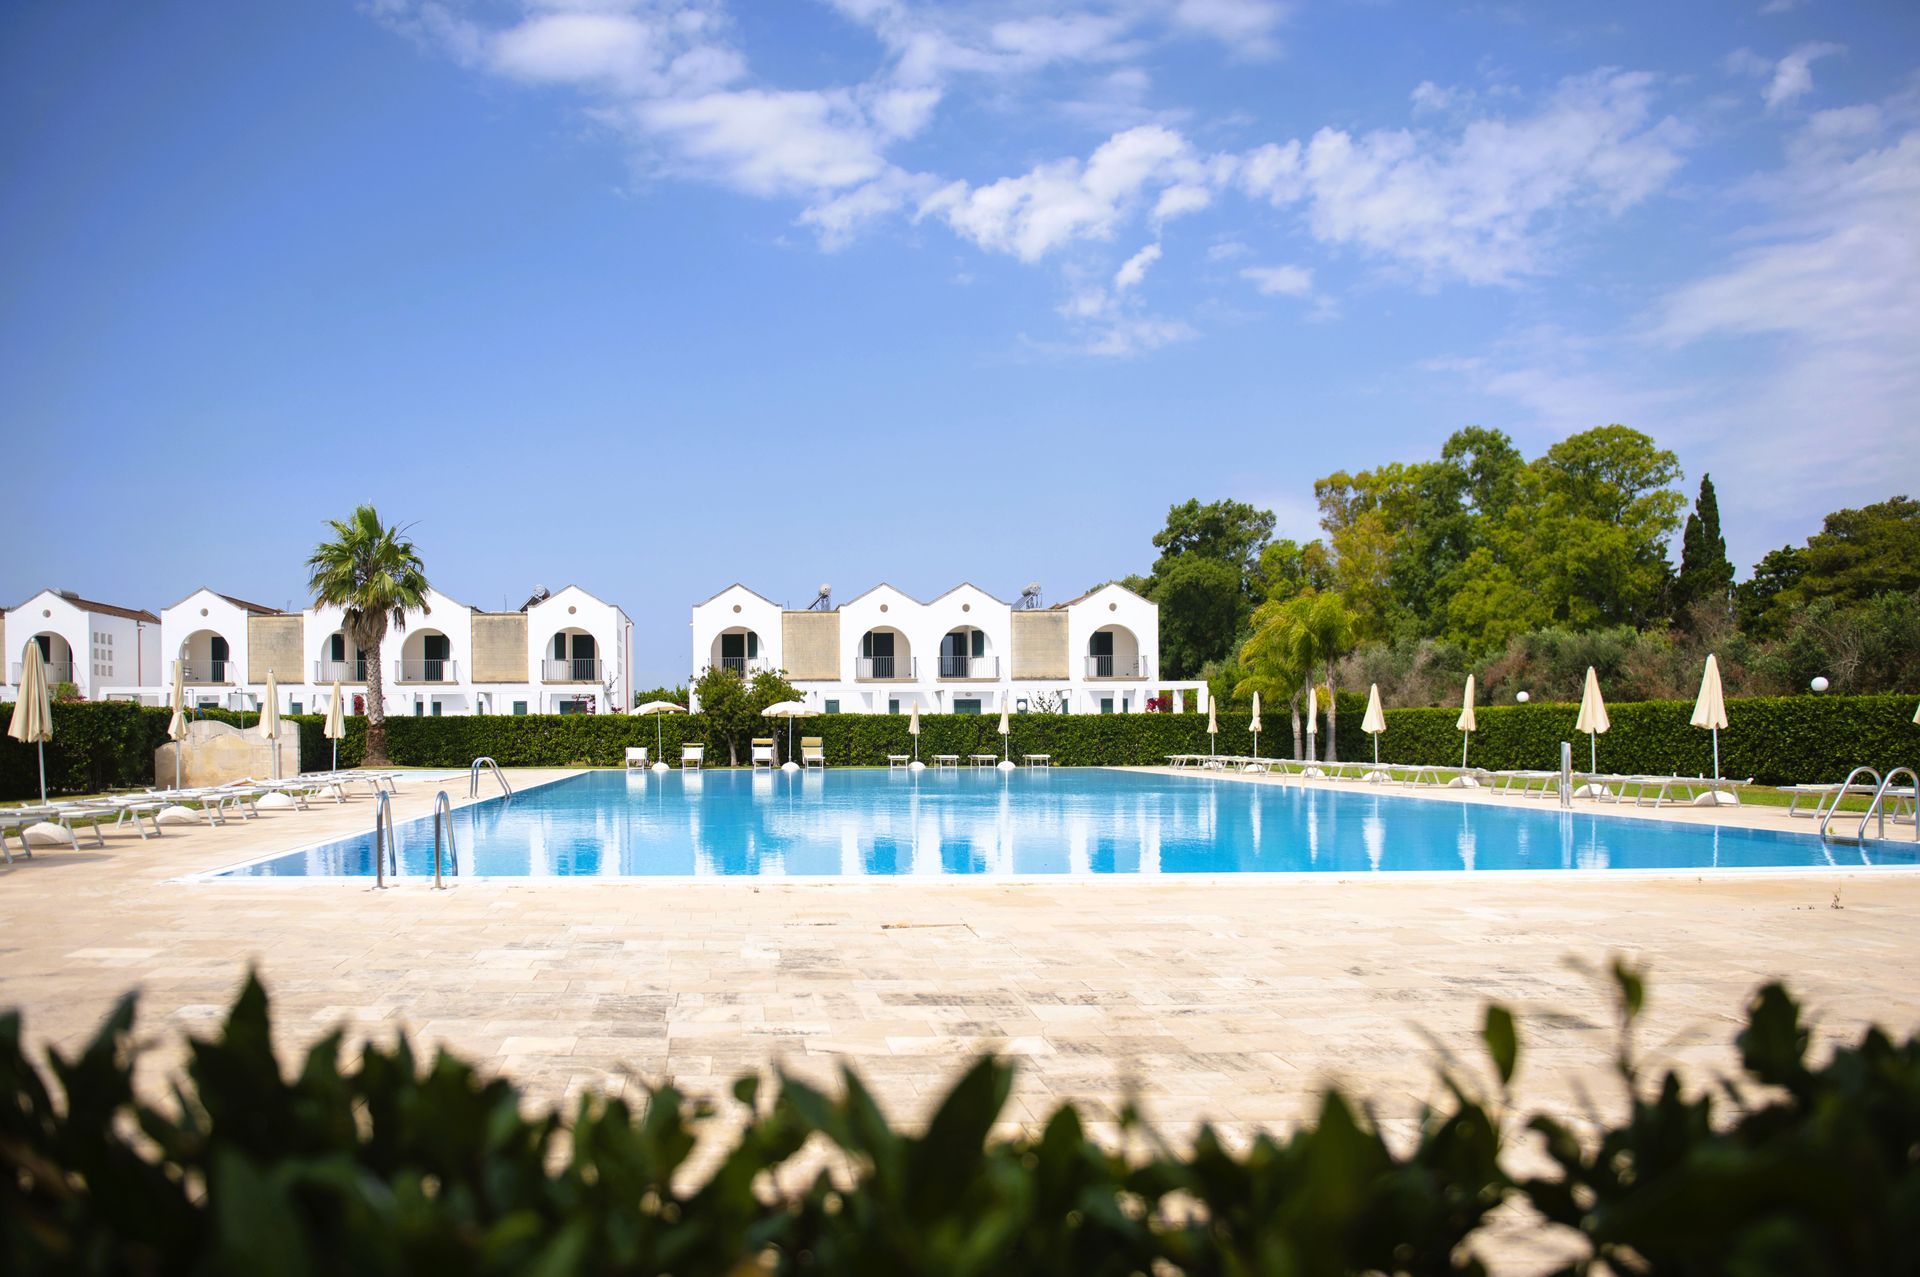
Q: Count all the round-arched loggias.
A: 9